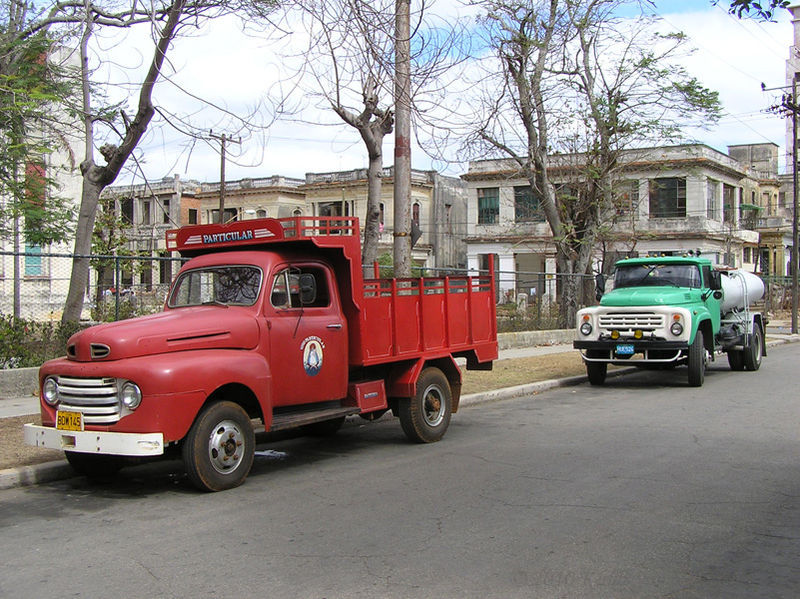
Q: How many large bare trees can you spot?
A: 3